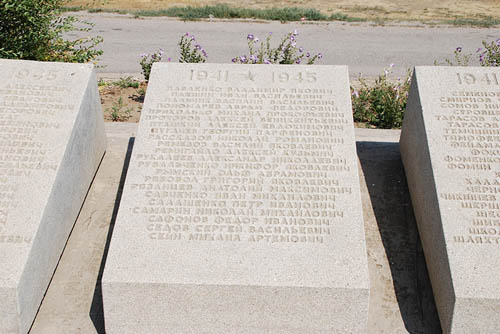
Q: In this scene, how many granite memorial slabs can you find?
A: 3